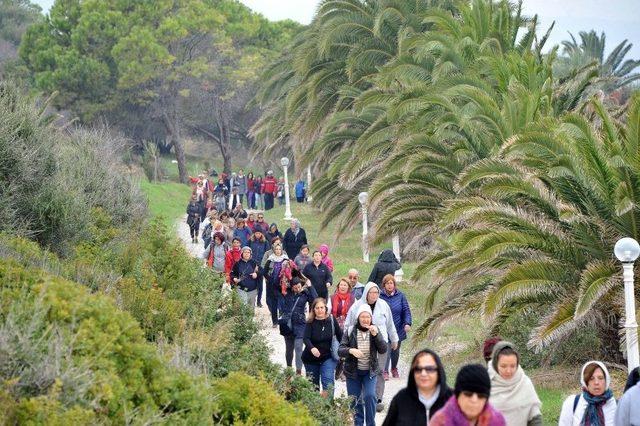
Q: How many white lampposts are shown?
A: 5